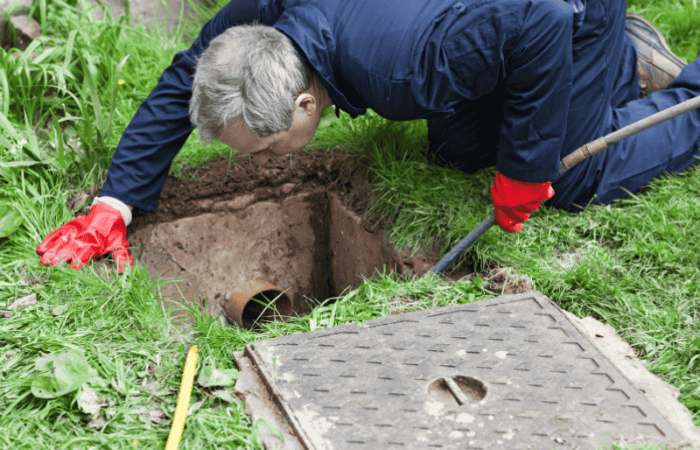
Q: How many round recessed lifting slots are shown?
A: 1